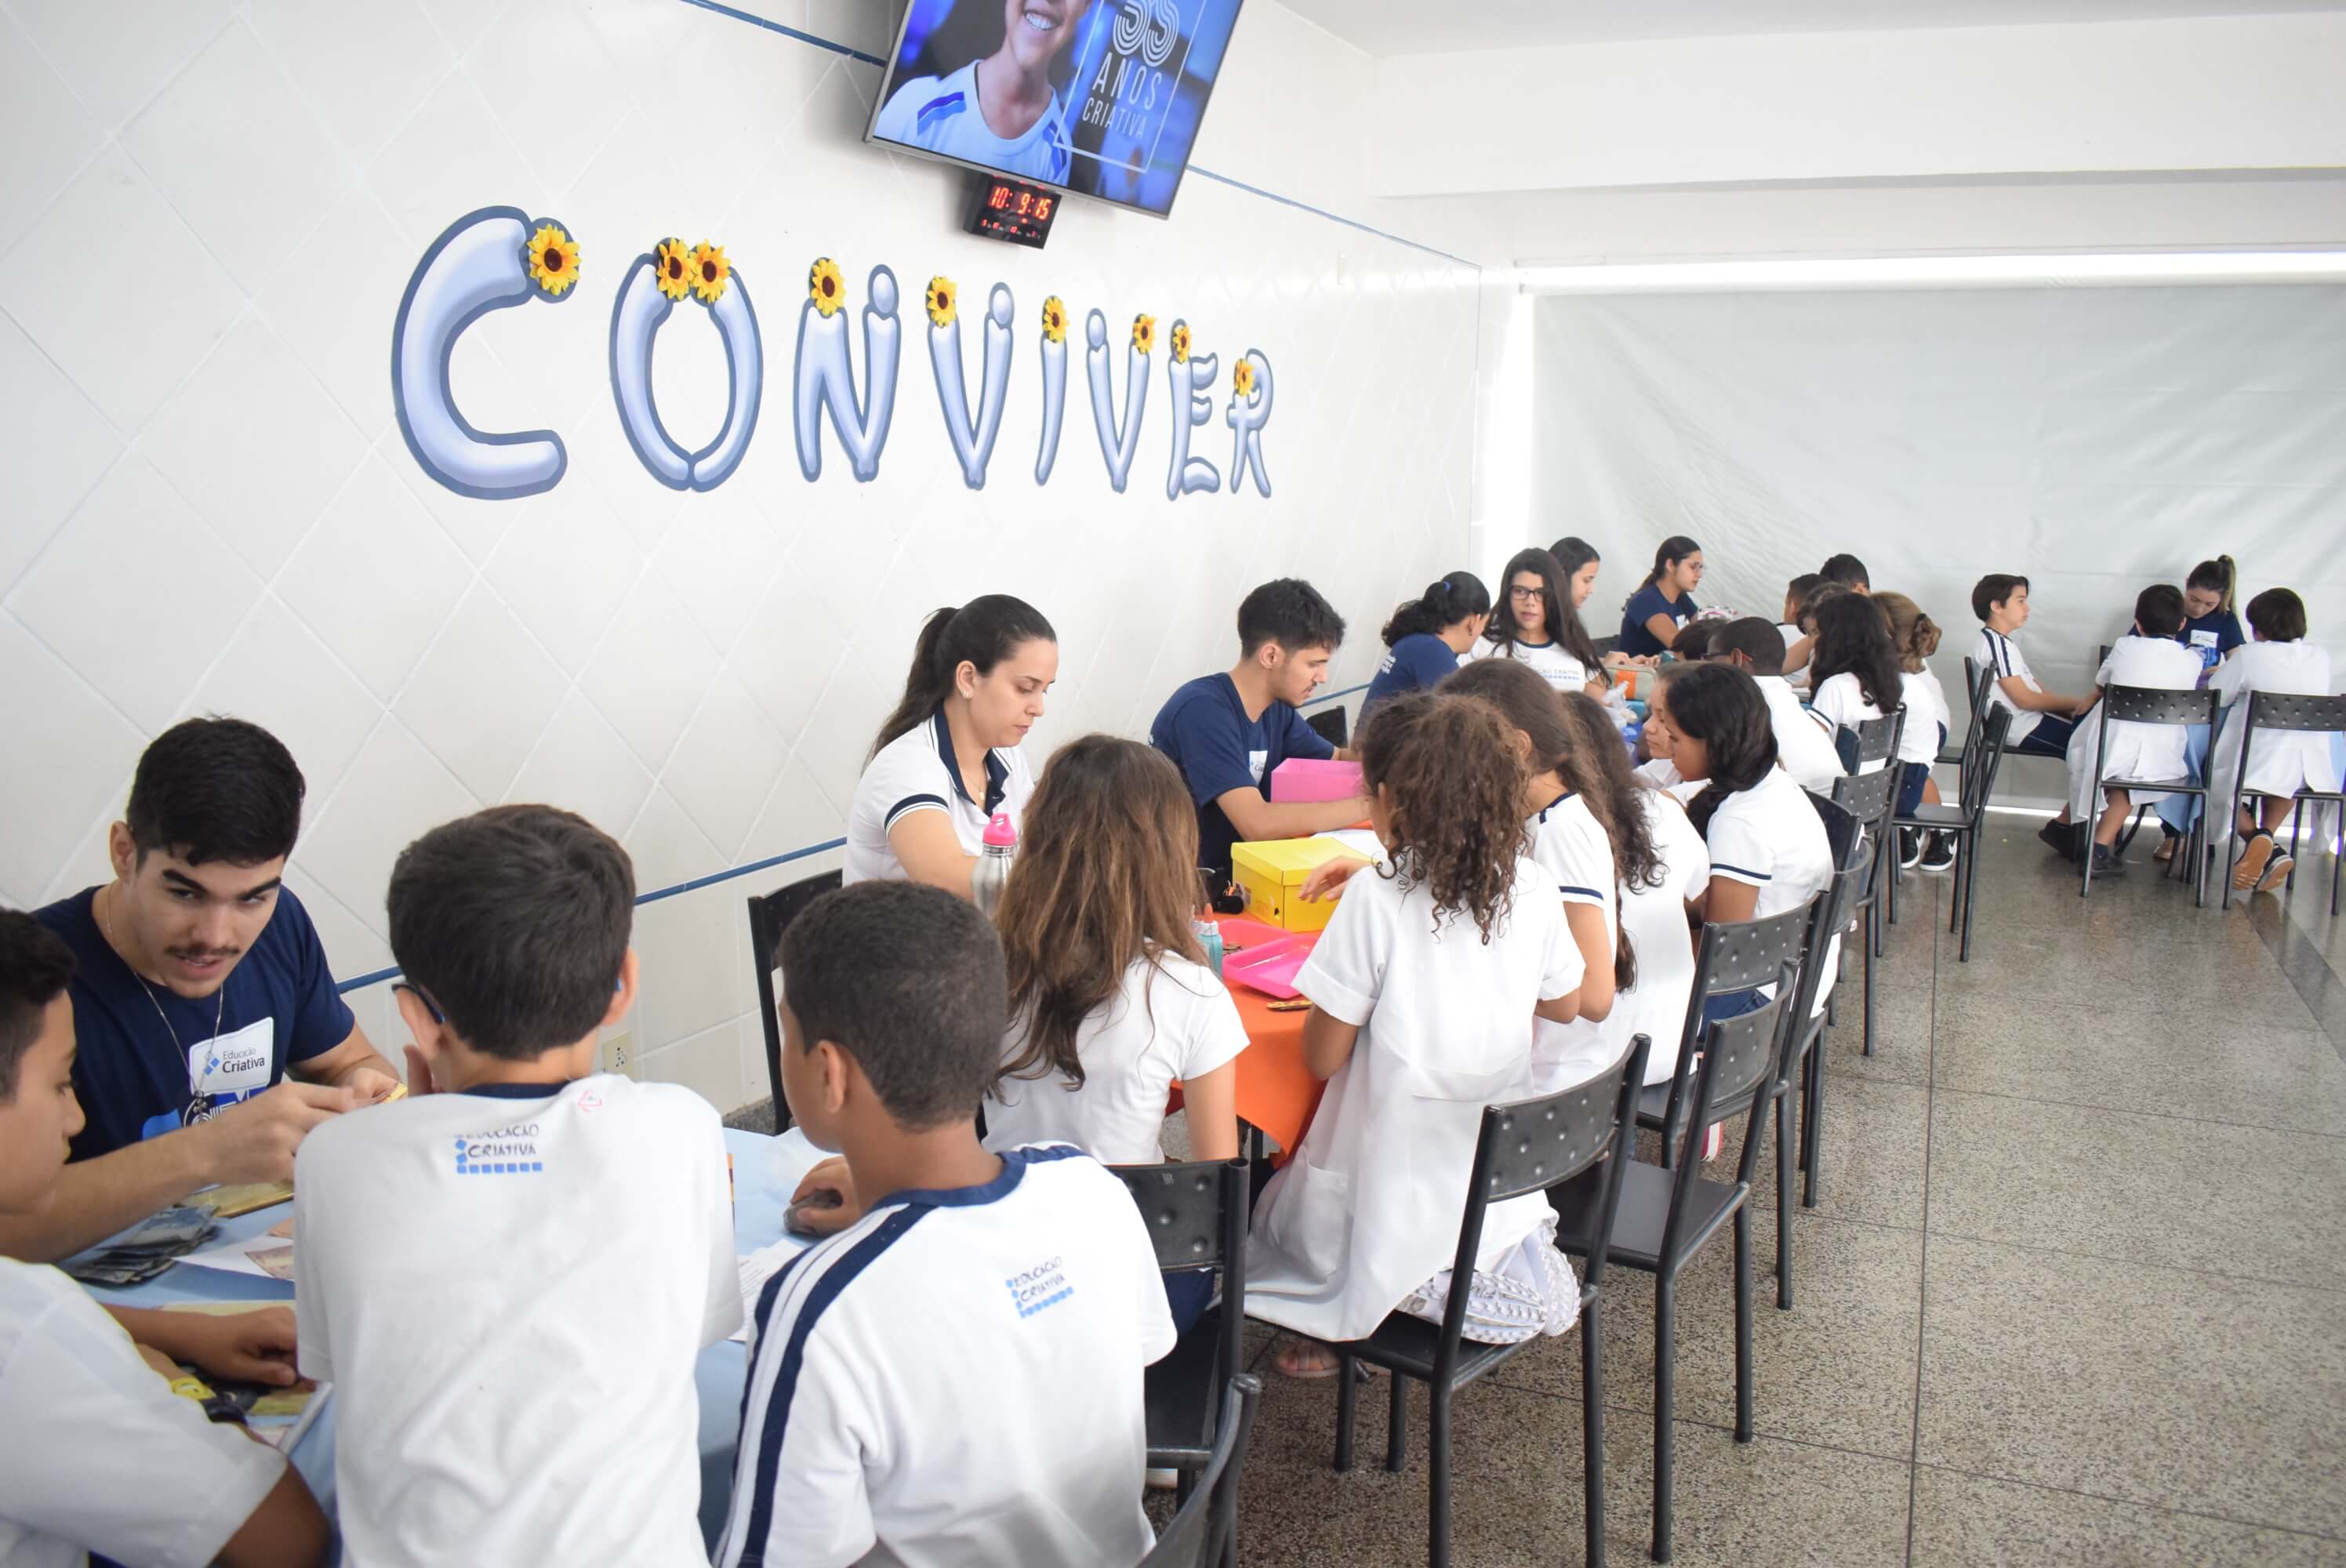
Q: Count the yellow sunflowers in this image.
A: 9